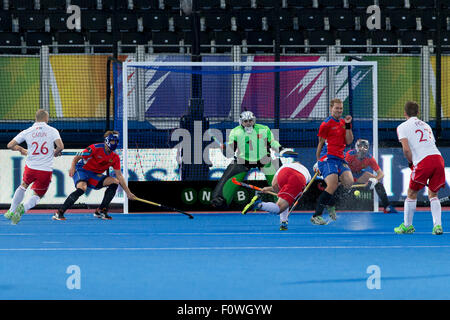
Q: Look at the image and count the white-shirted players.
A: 3